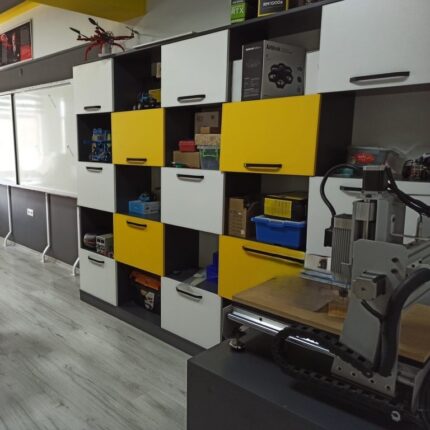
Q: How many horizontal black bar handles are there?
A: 12